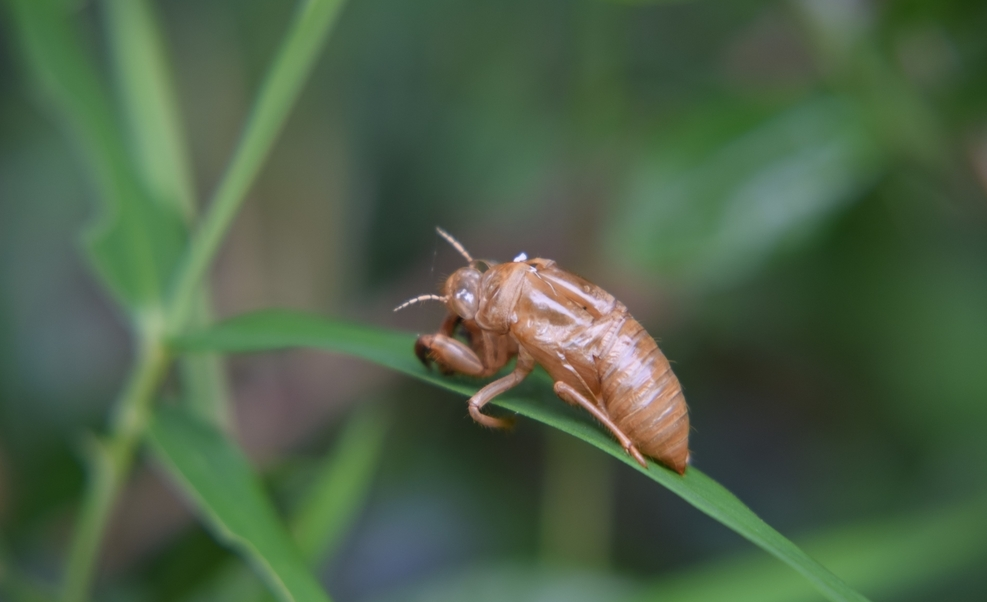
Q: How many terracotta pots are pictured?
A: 0